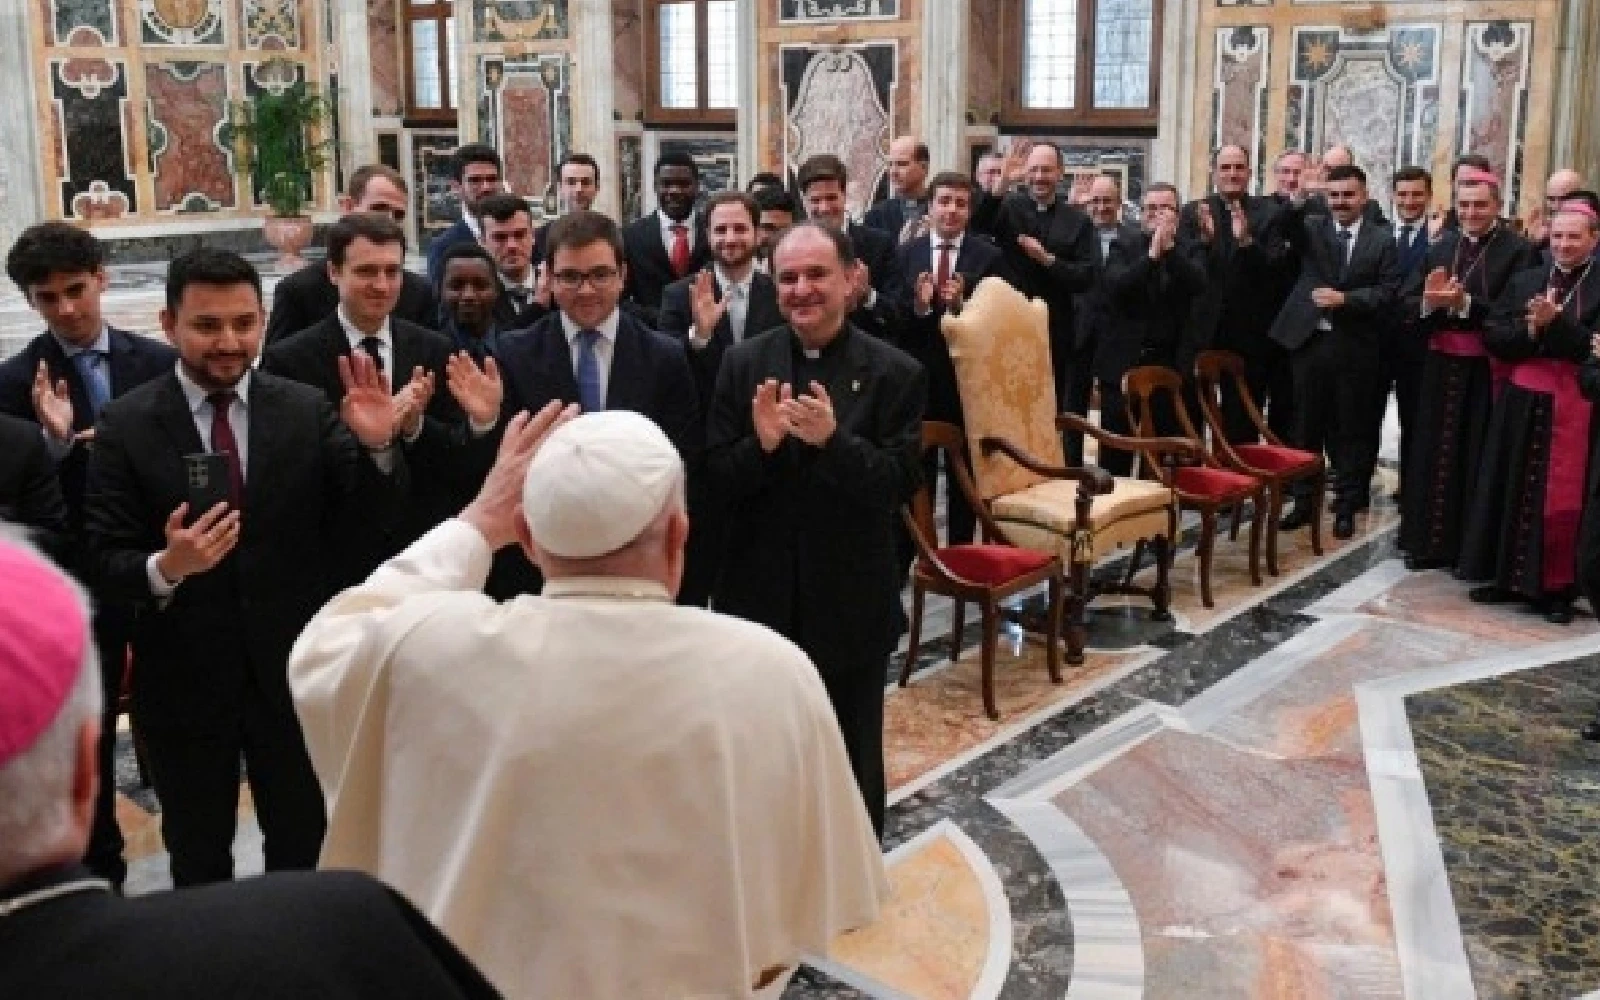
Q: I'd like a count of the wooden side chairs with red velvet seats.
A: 3